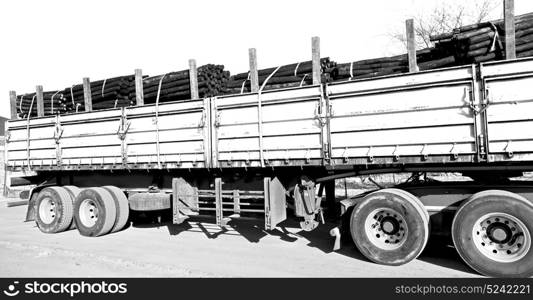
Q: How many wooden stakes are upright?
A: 9